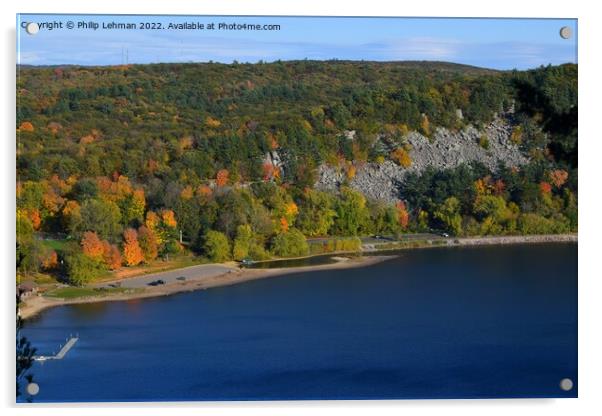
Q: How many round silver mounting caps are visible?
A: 4